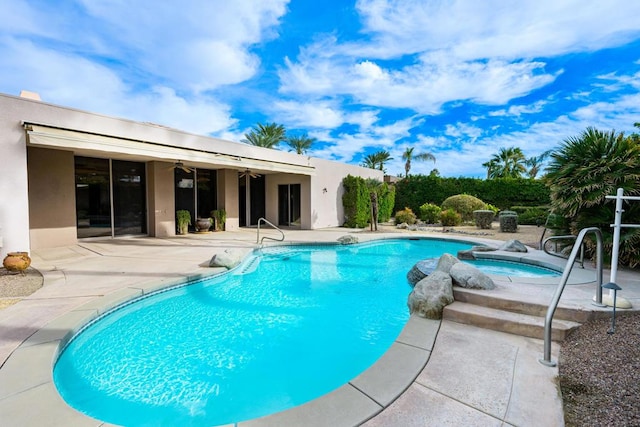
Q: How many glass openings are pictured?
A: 4